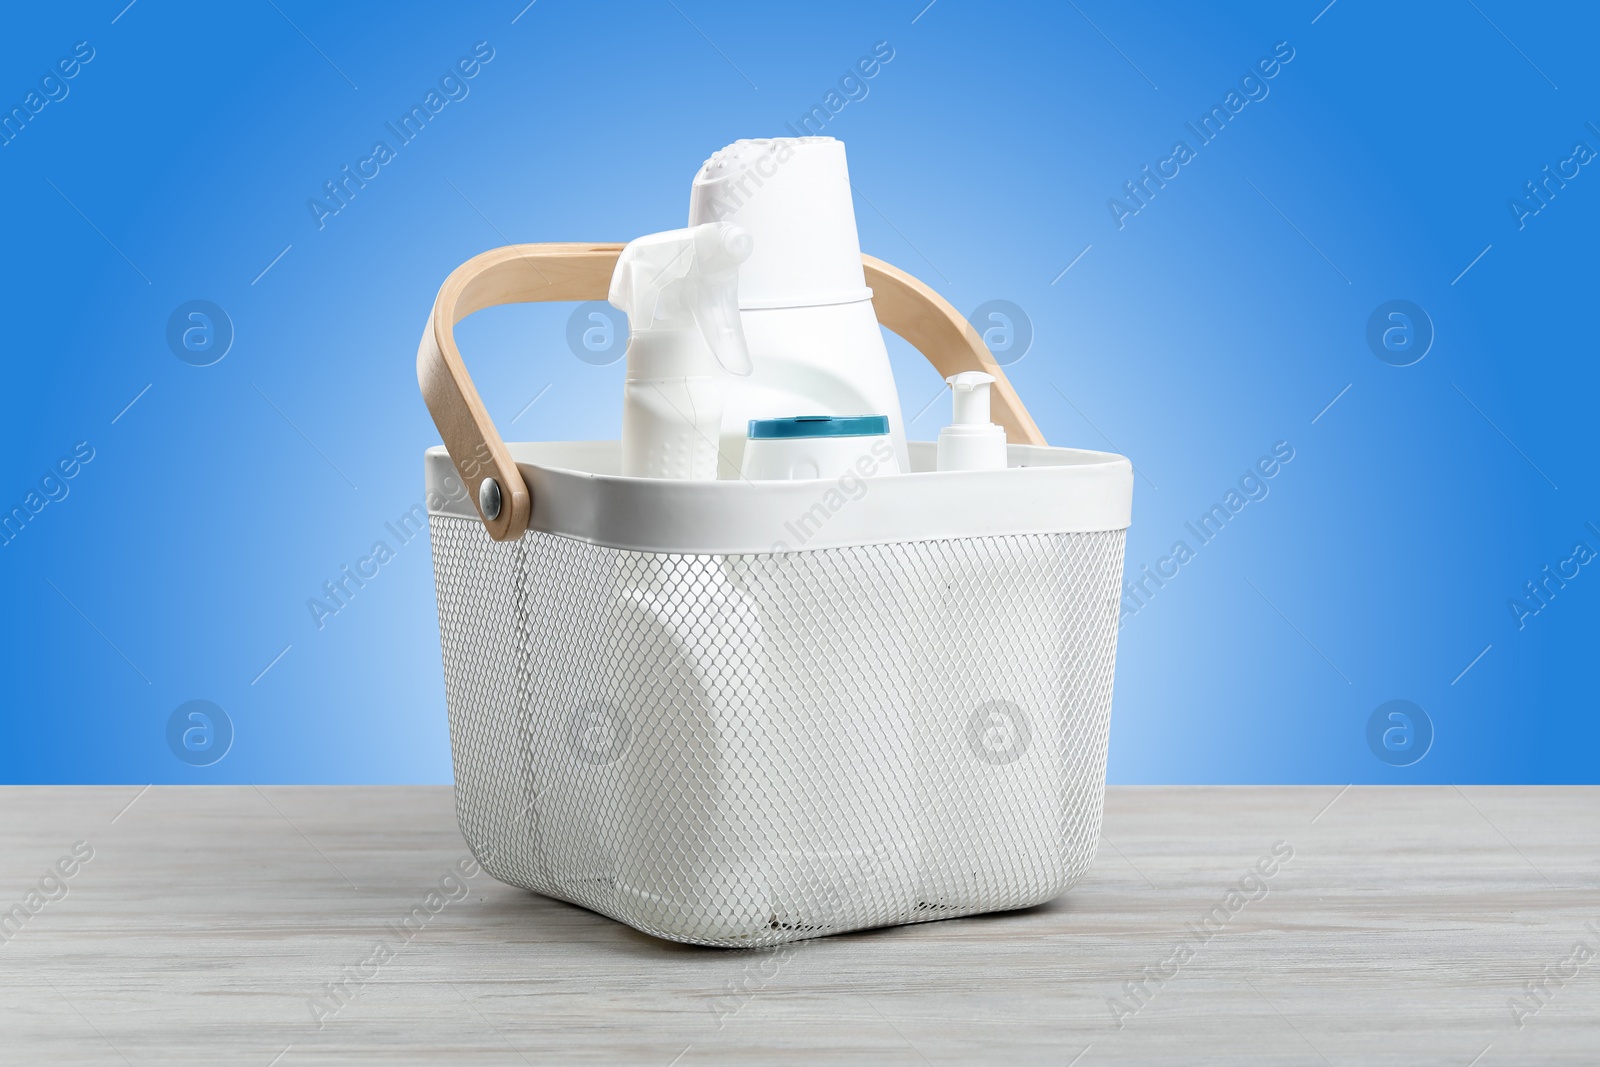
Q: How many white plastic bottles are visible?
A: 4